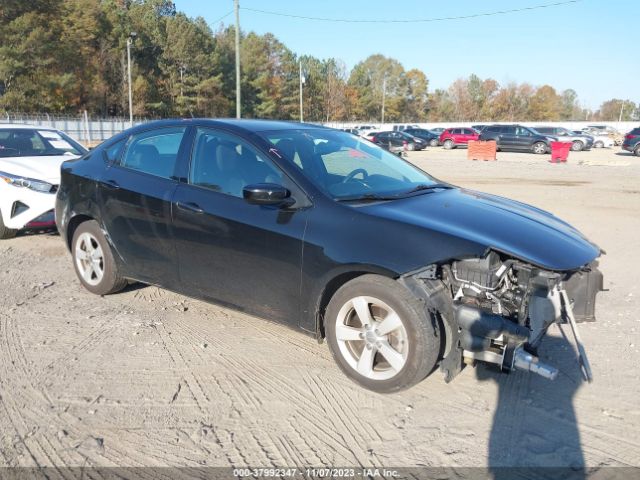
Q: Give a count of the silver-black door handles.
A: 2